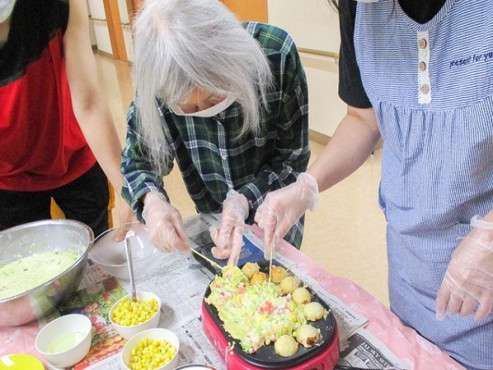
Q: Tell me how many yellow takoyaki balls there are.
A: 8